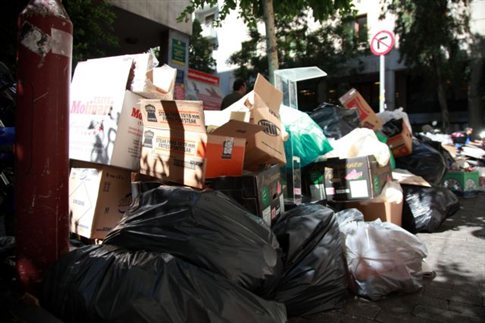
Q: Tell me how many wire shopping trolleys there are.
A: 0